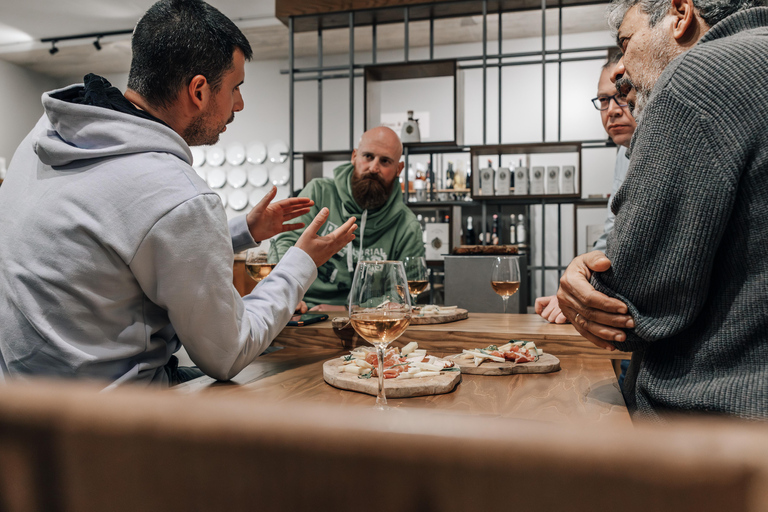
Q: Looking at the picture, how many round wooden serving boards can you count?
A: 3